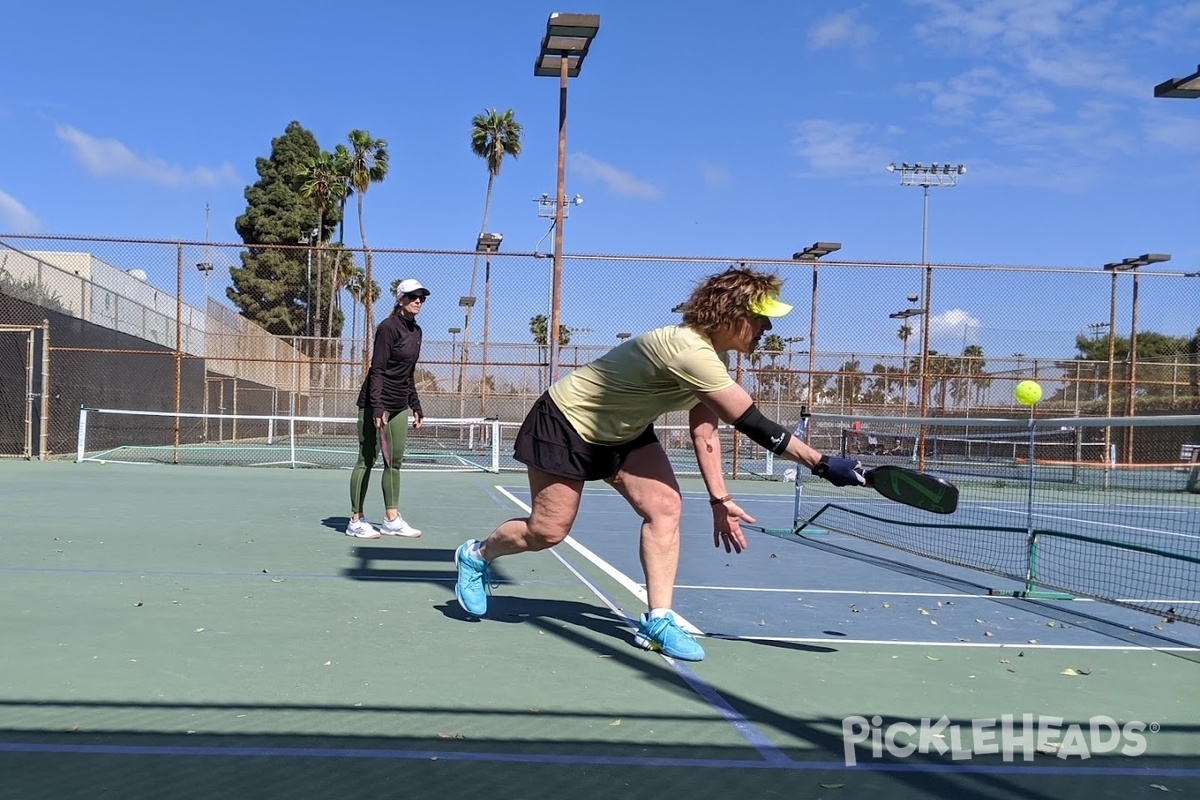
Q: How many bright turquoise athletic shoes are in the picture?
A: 2